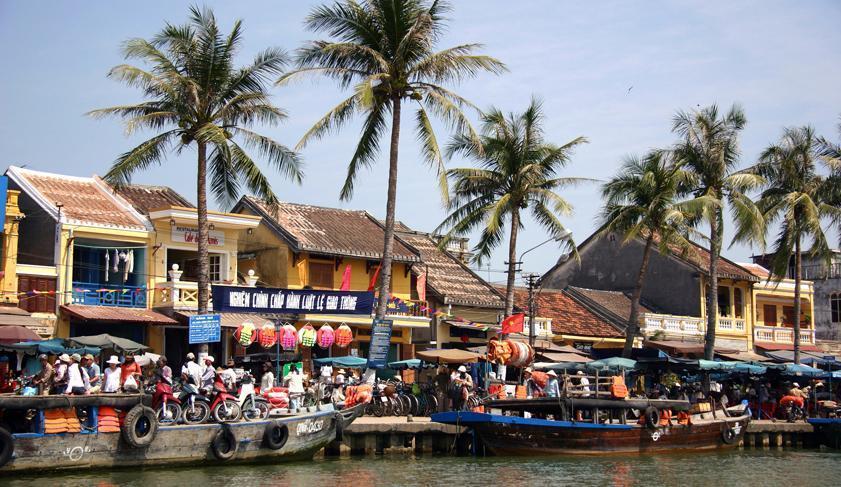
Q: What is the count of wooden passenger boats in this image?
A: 2